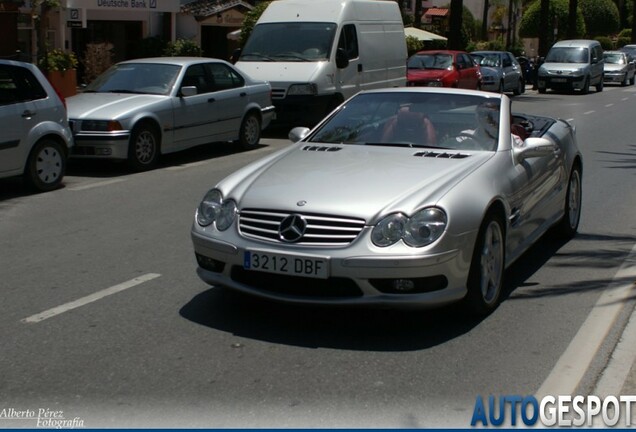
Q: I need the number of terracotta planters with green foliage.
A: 1